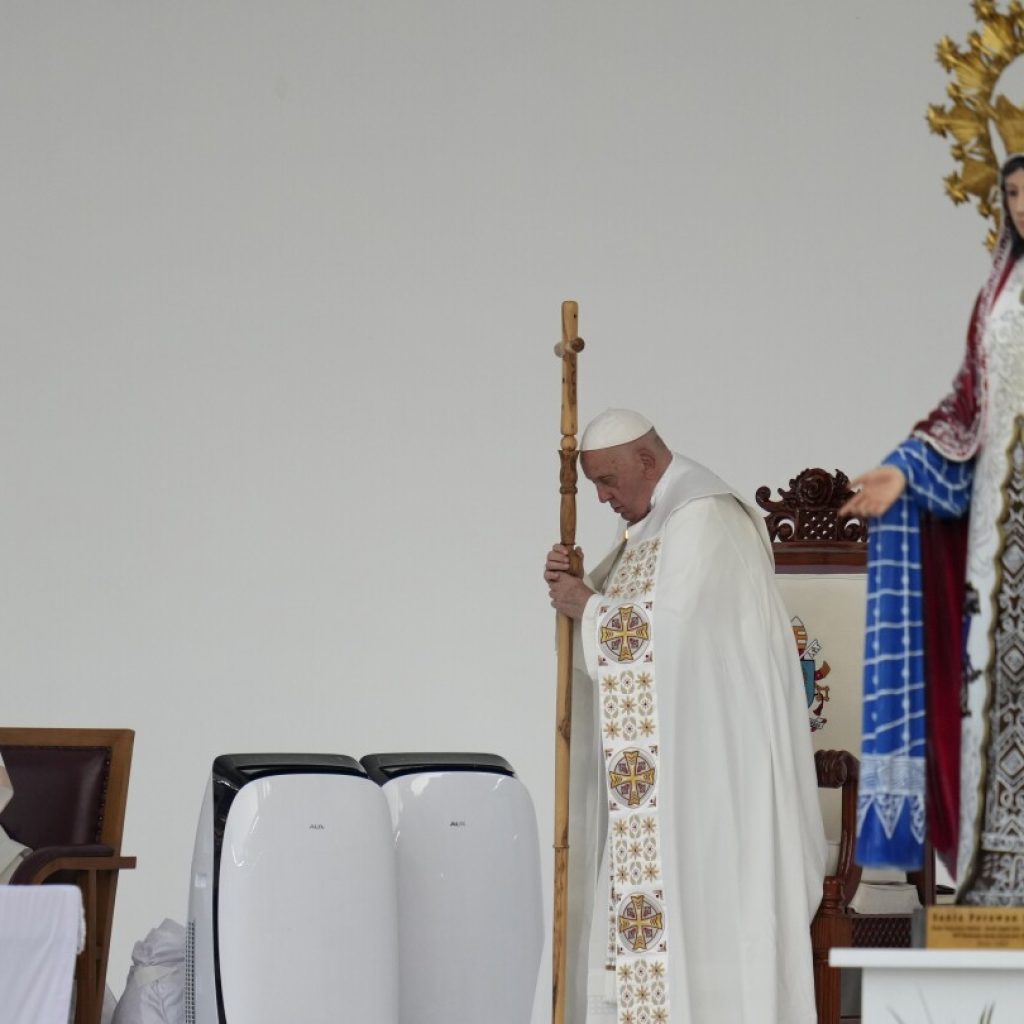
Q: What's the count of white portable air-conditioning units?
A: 2